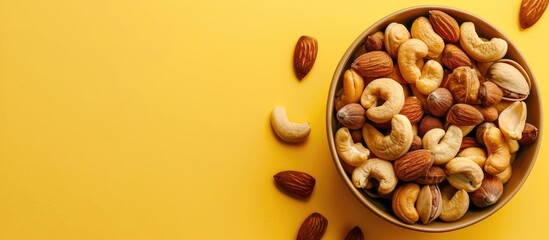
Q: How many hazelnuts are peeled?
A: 0